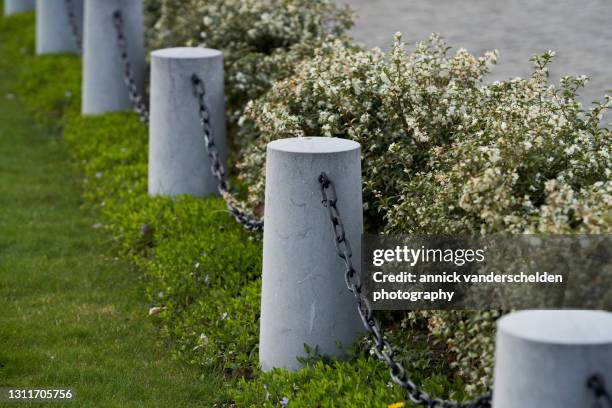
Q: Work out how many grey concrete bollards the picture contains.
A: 6